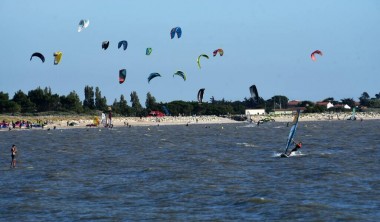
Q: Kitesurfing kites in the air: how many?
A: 15